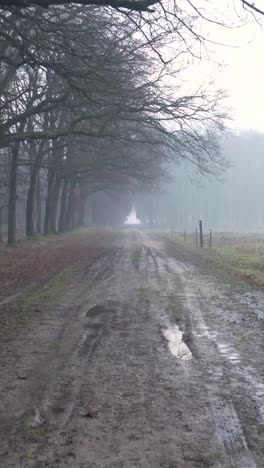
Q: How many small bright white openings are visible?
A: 1